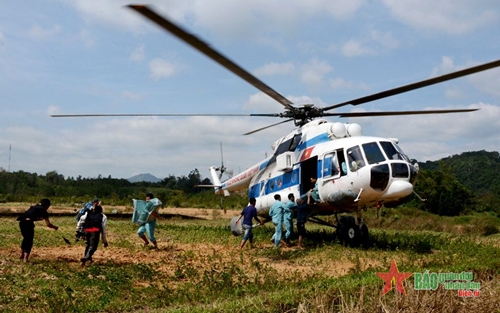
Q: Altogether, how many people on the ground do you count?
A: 8